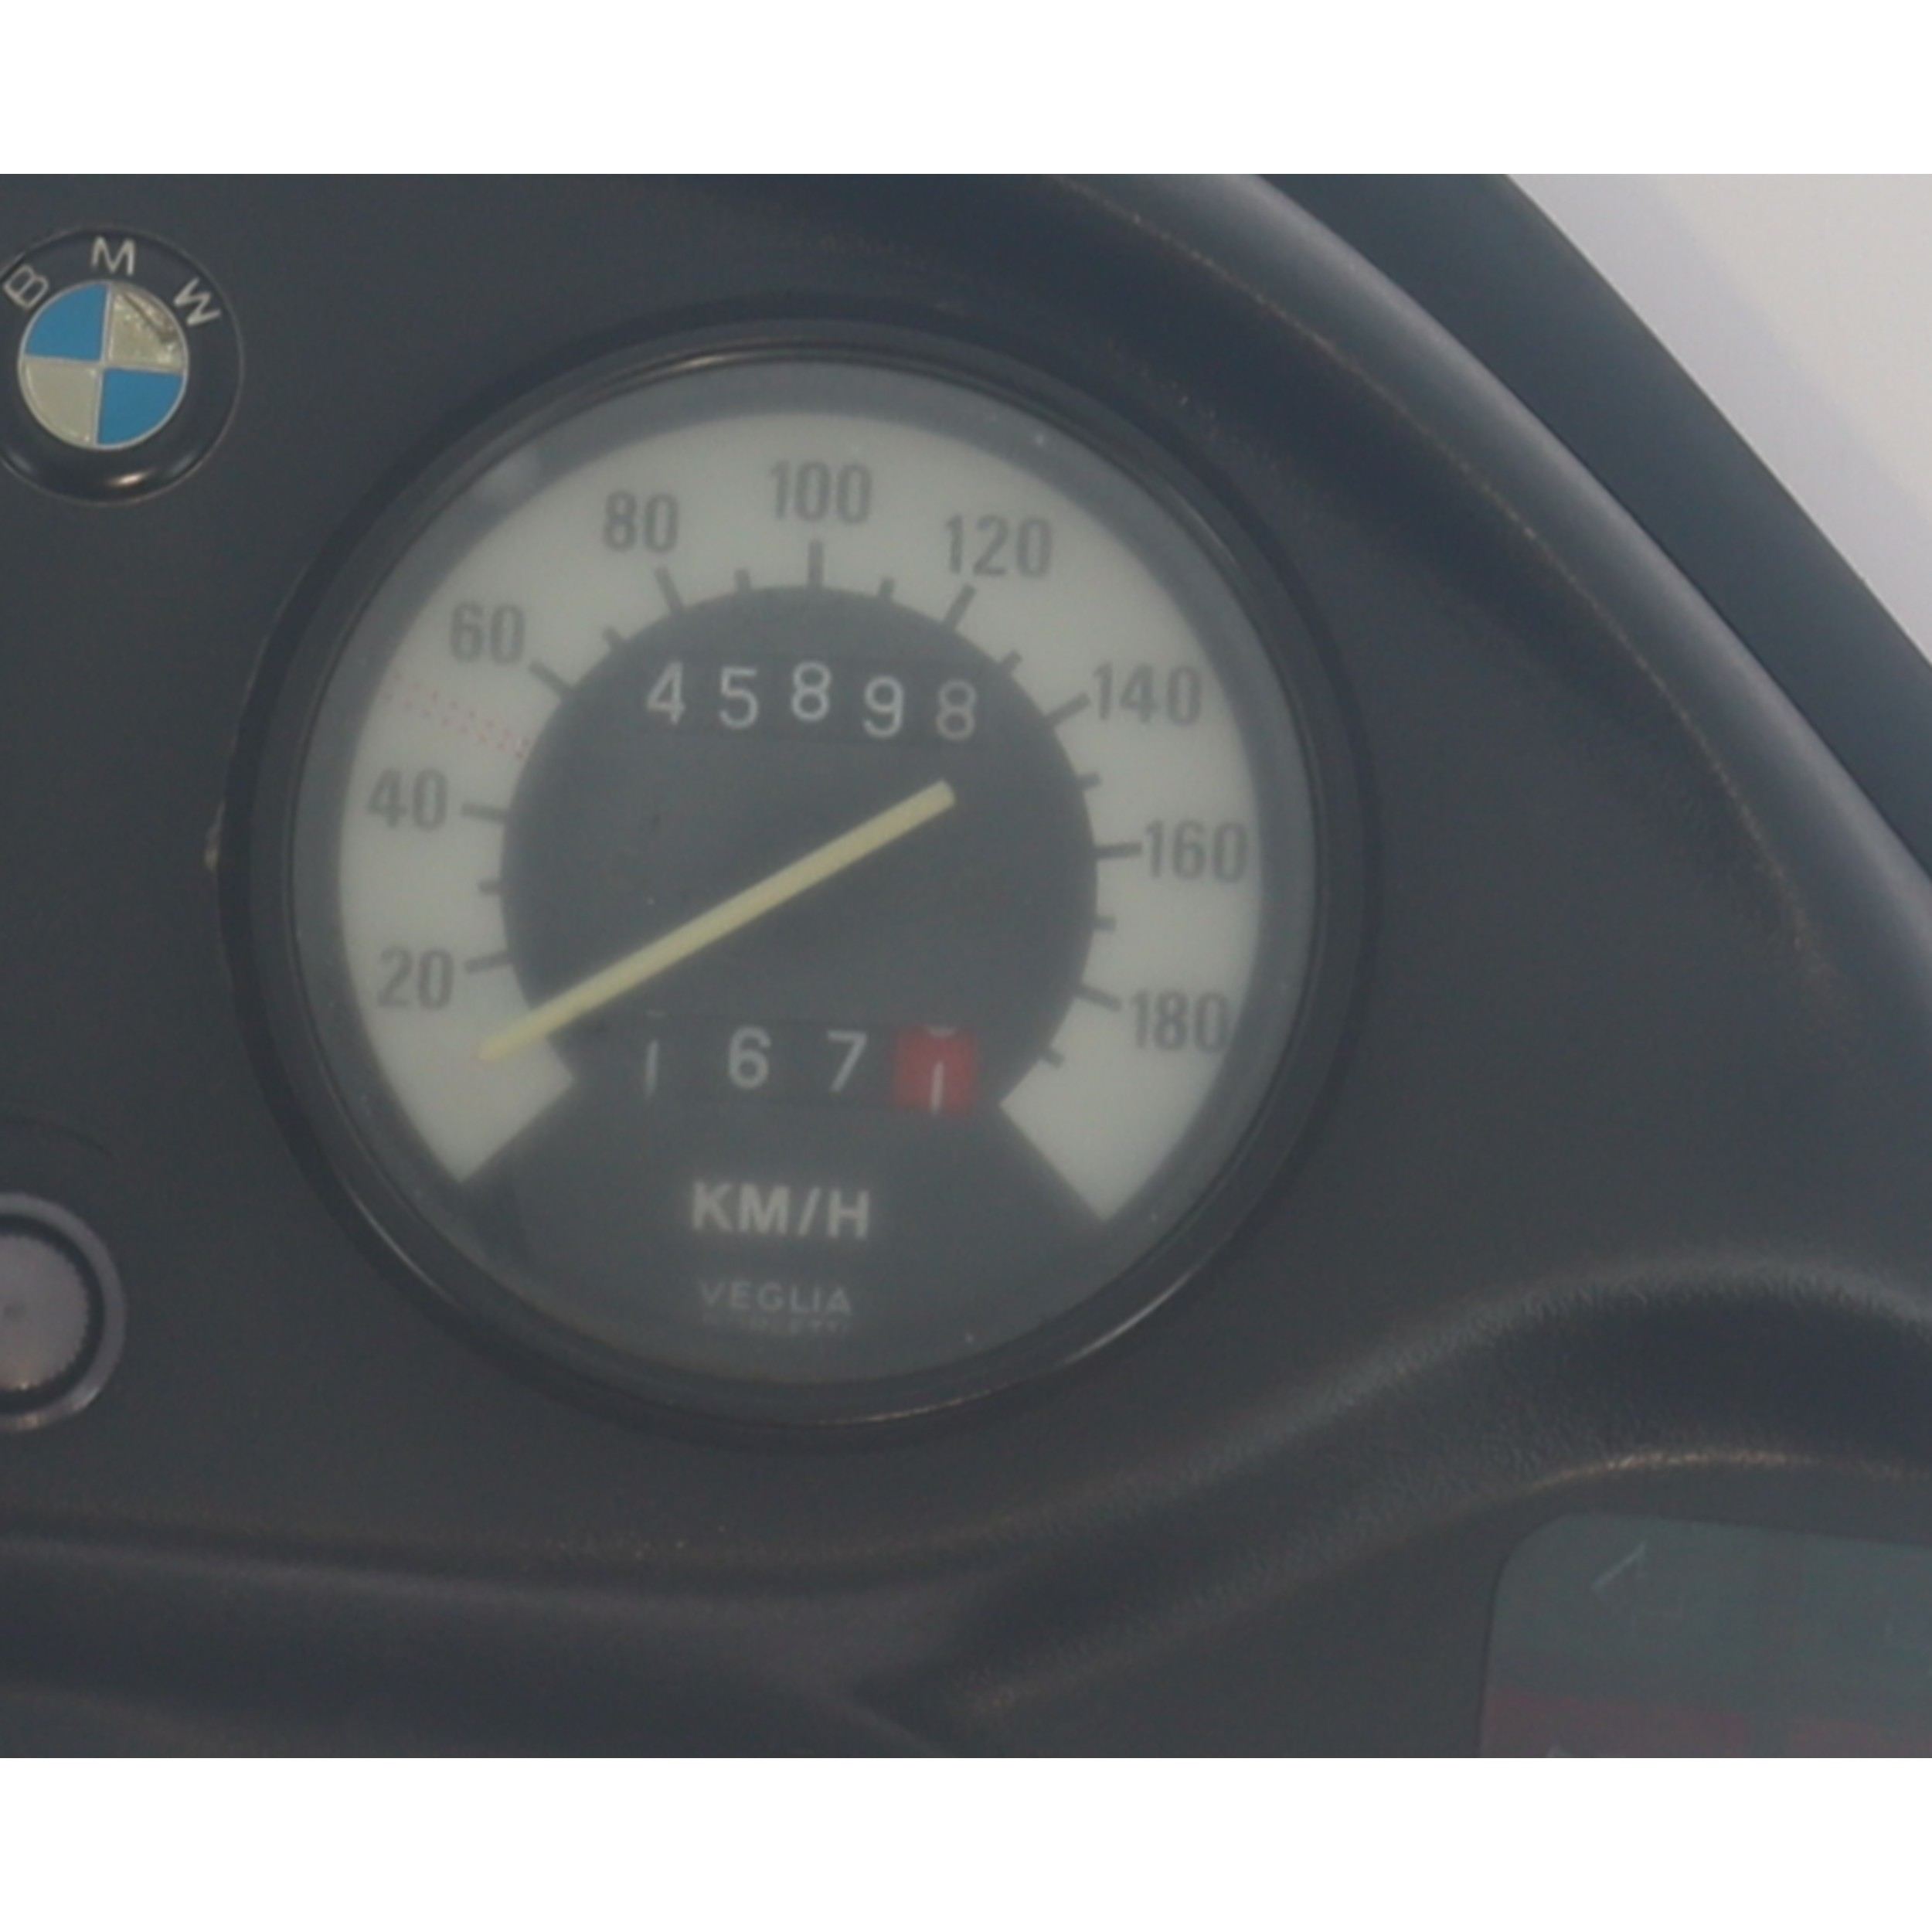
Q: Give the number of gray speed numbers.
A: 9